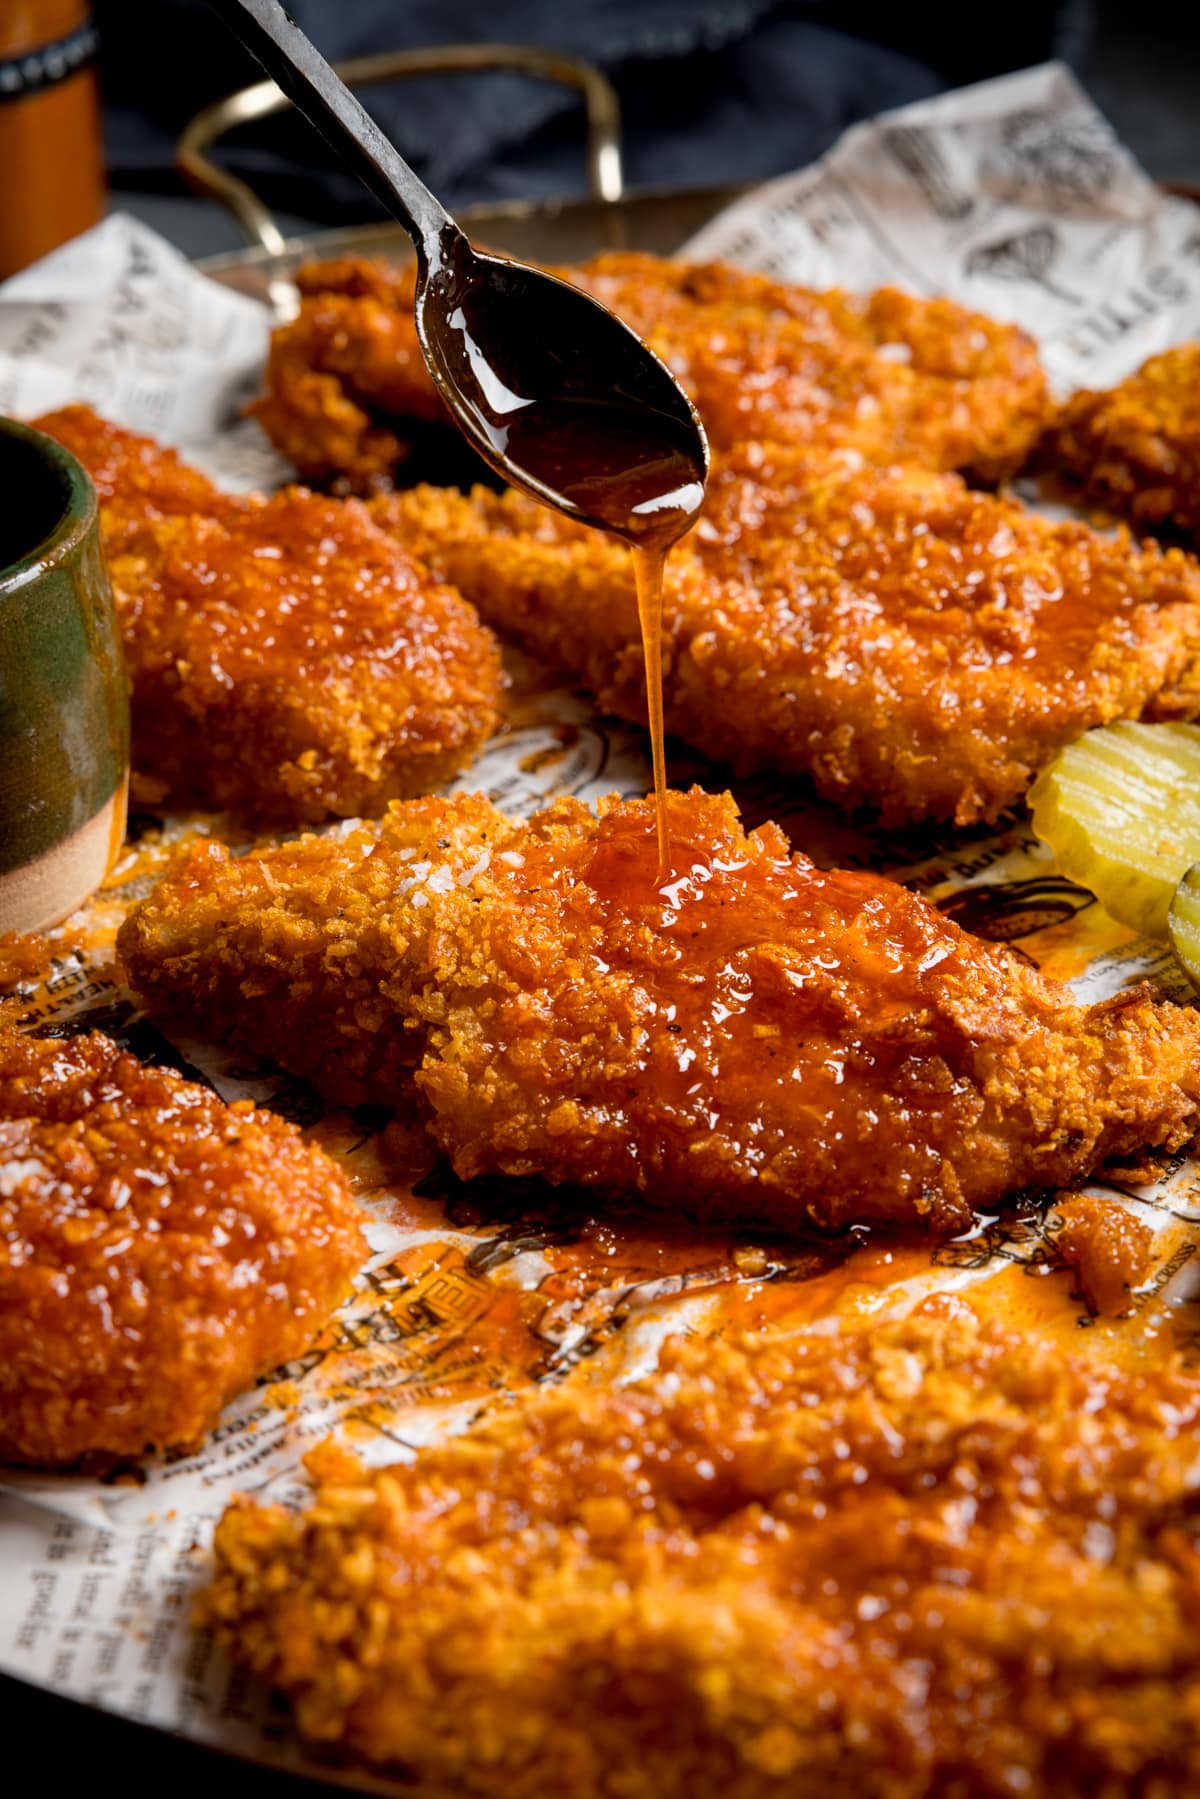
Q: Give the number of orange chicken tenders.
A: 7